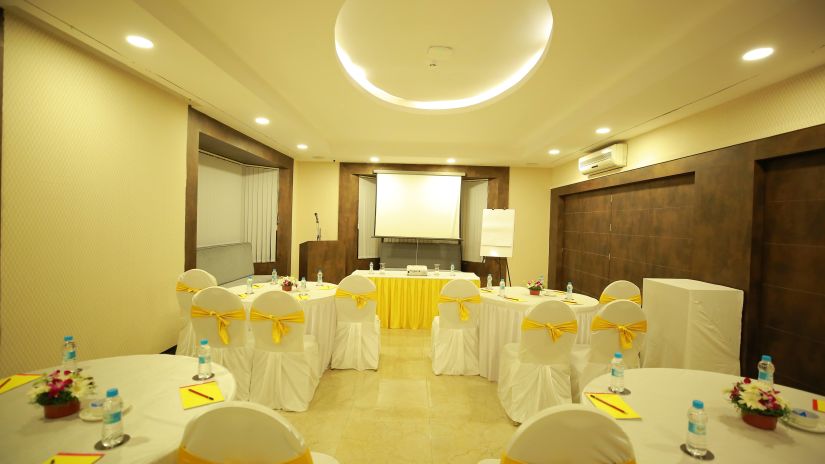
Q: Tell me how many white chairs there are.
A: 10